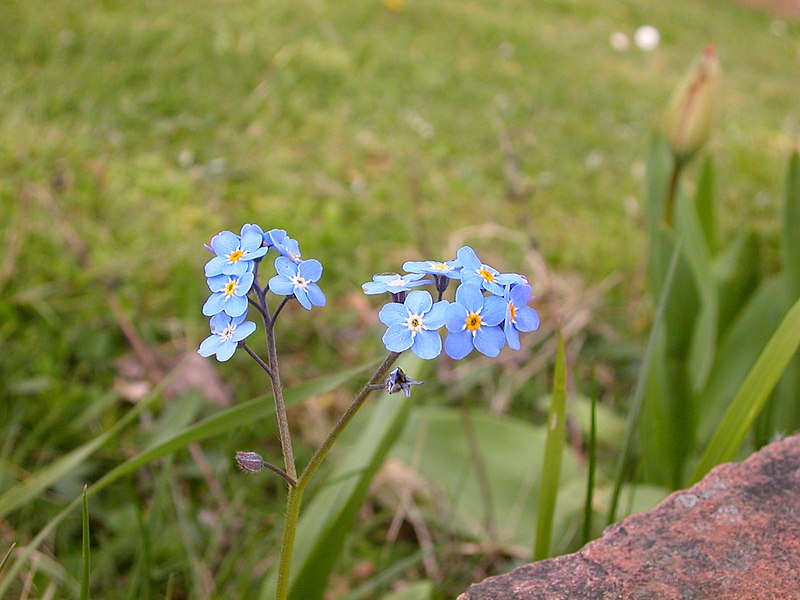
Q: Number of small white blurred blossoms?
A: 2